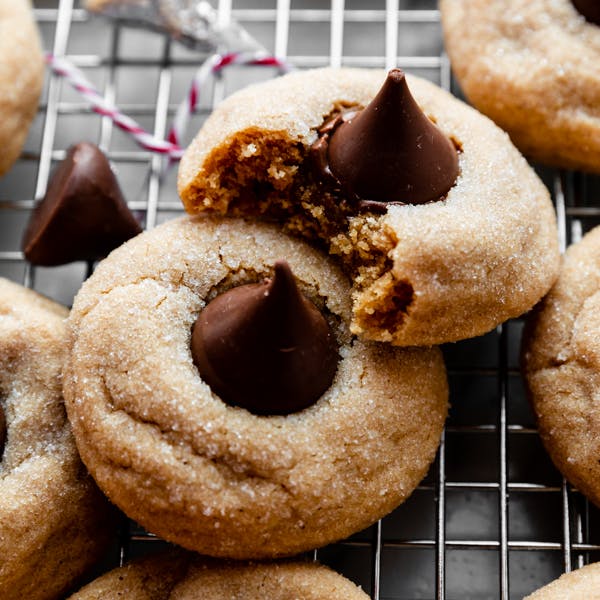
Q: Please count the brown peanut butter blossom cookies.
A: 8